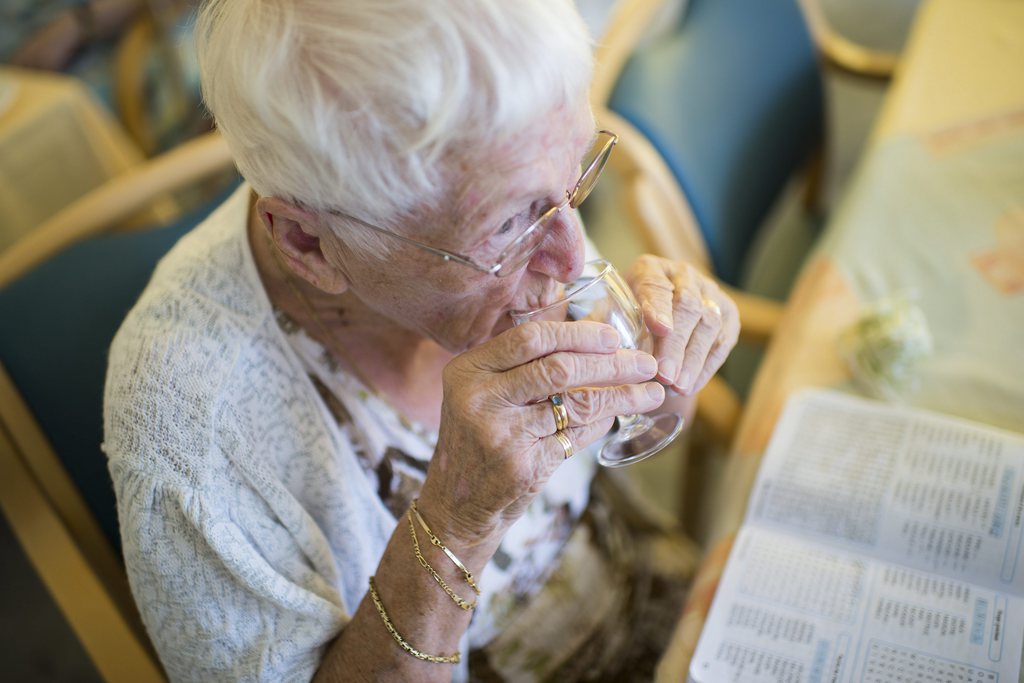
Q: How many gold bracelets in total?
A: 3